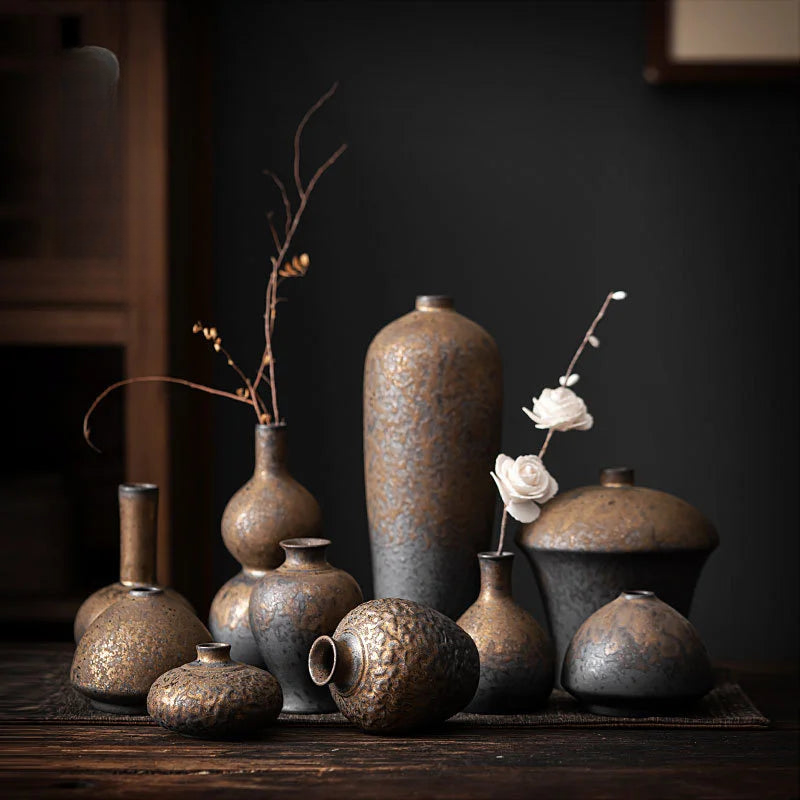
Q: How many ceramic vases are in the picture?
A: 10